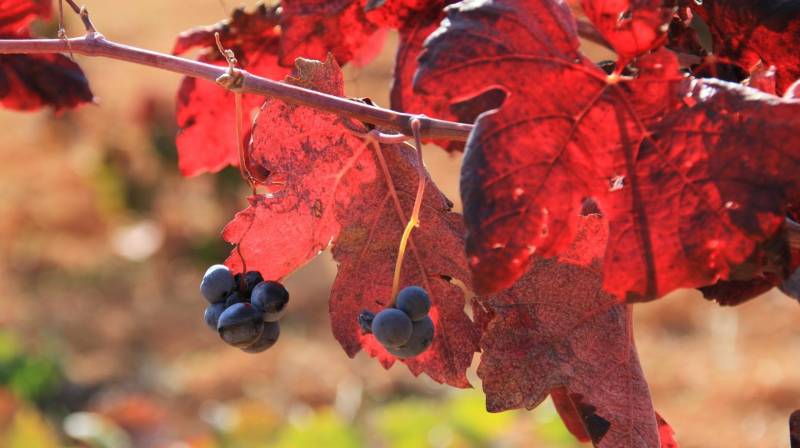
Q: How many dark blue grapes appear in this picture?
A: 11